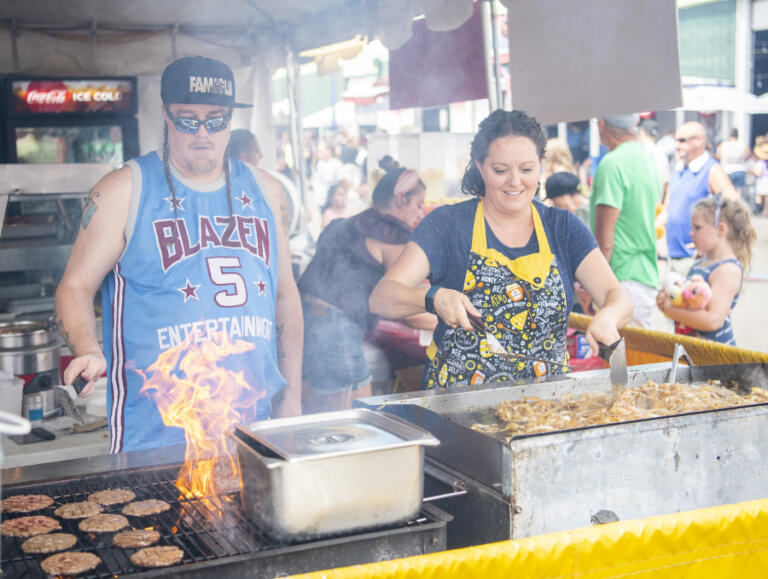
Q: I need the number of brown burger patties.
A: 10